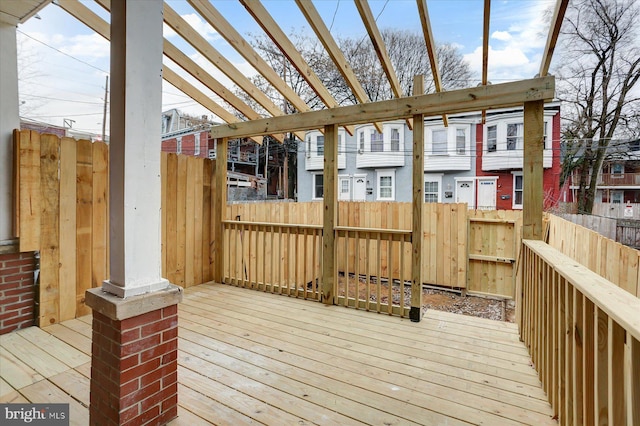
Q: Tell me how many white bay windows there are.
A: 4